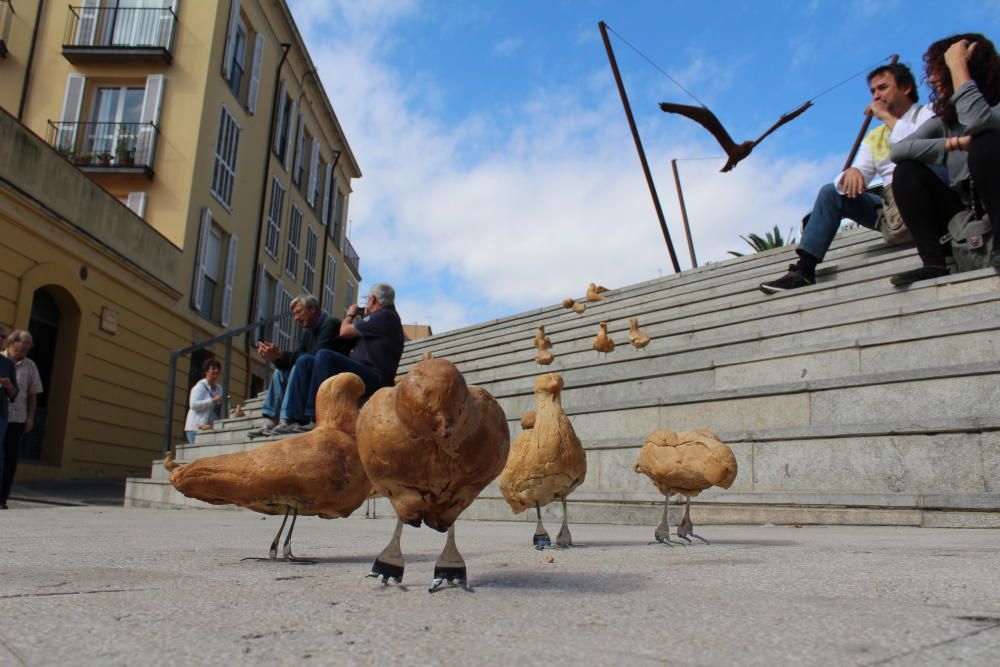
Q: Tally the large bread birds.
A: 4